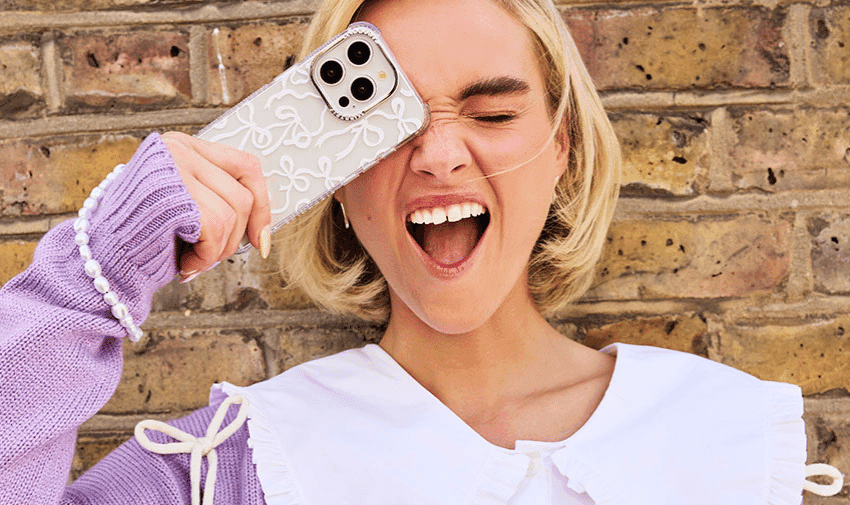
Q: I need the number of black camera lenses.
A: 3